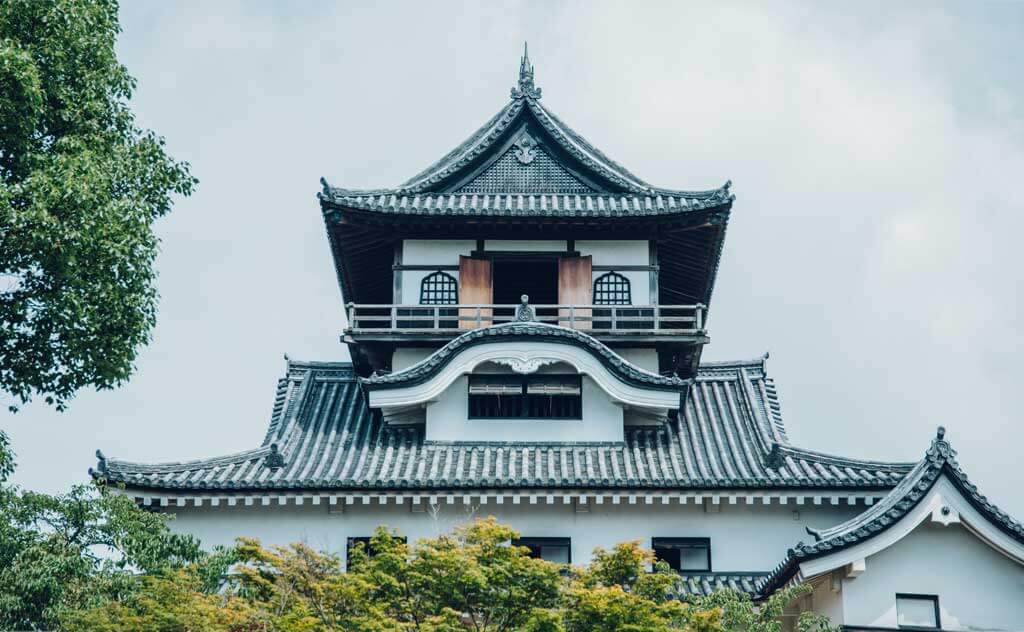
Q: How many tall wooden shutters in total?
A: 2